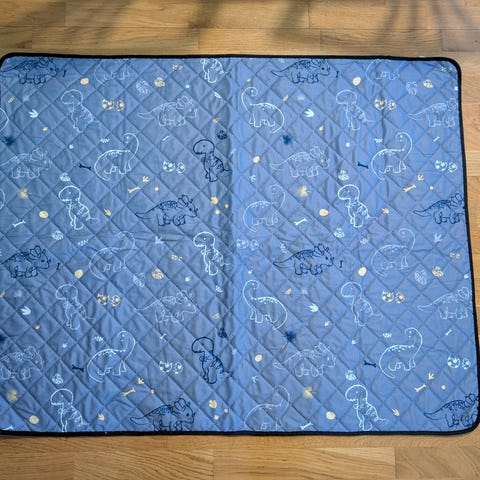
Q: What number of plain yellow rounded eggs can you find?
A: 10